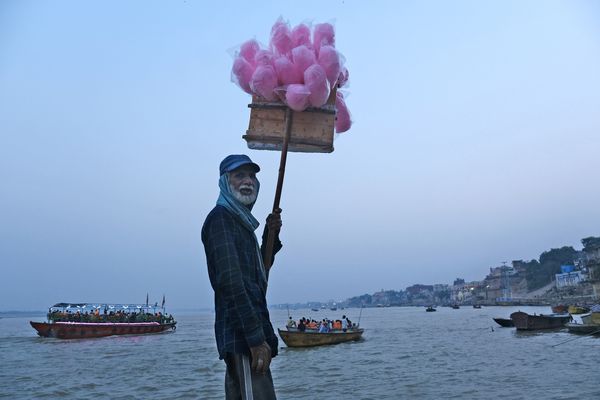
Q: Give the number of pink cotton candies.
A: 14